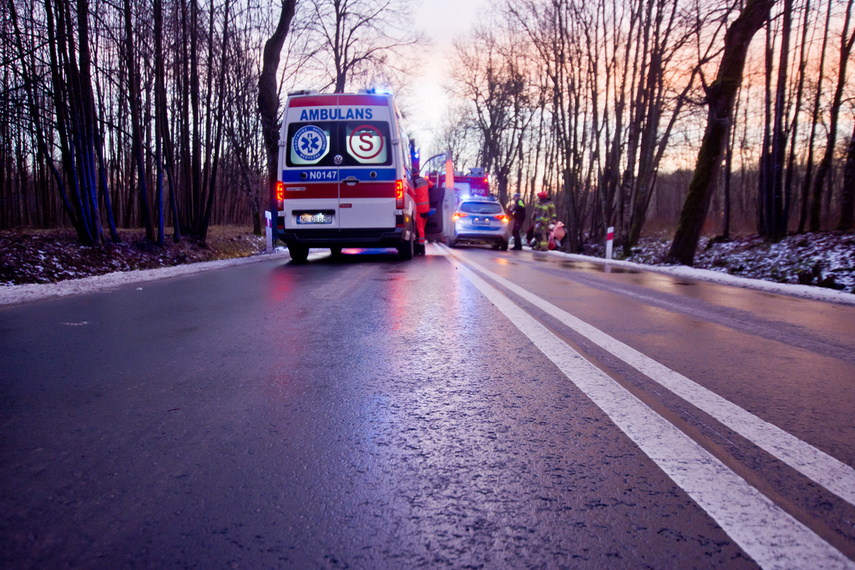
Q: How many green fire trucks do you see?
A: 0